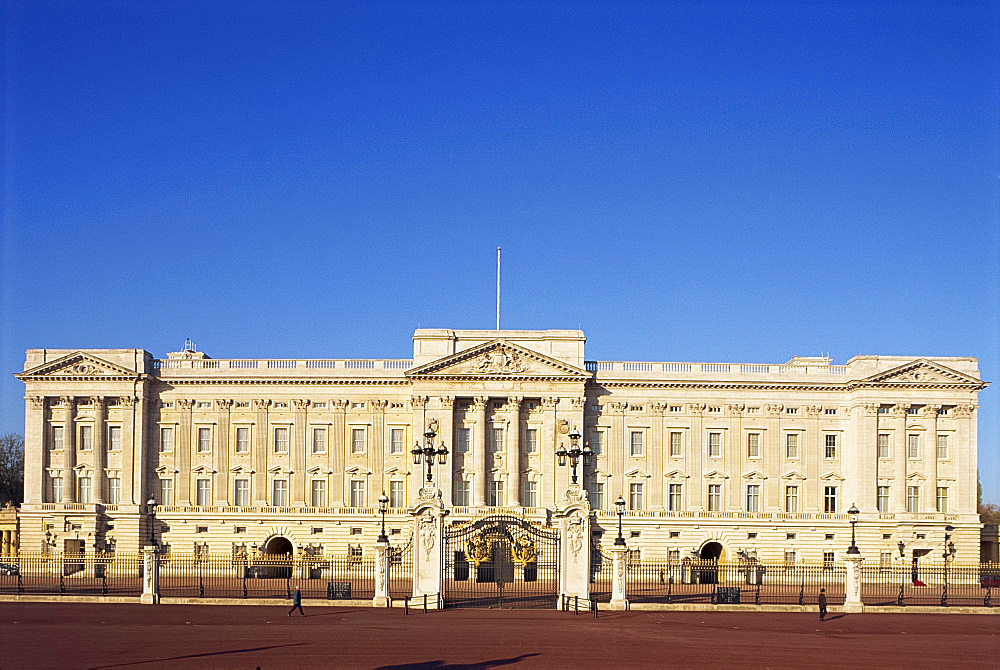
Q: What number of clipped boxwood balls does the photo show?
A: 0